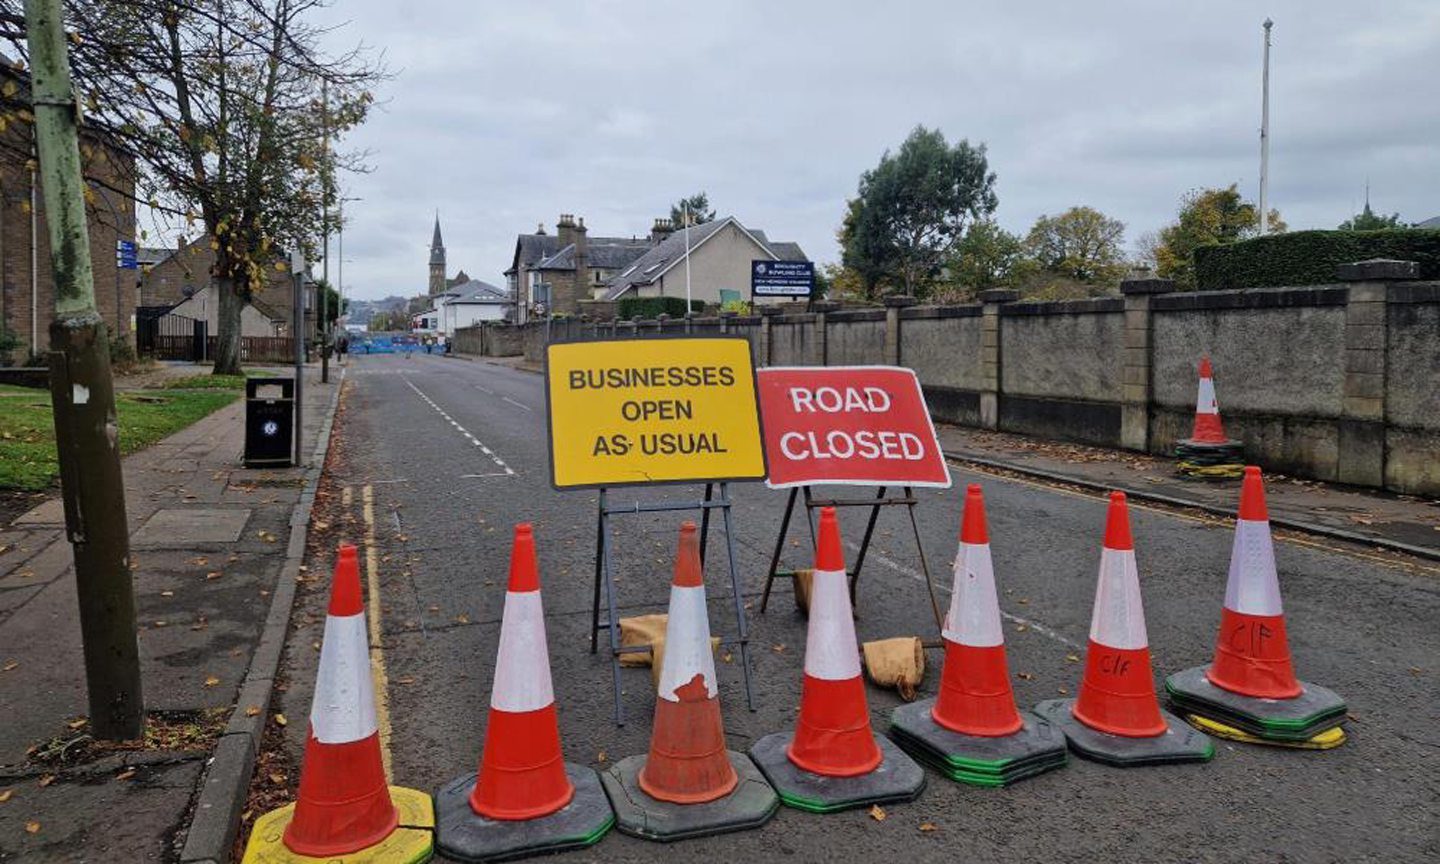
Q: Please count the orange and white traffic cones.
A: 8